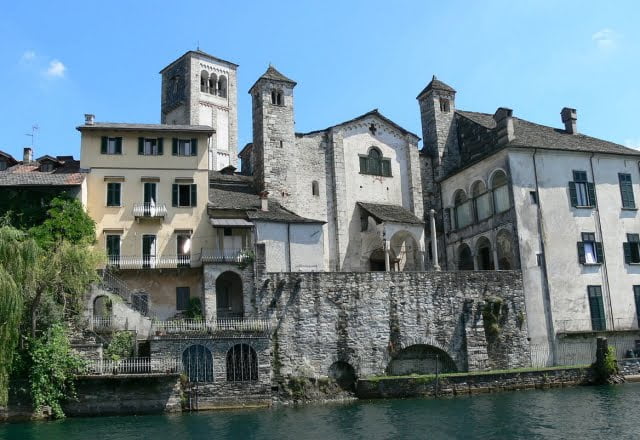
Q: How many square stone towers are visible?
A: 3